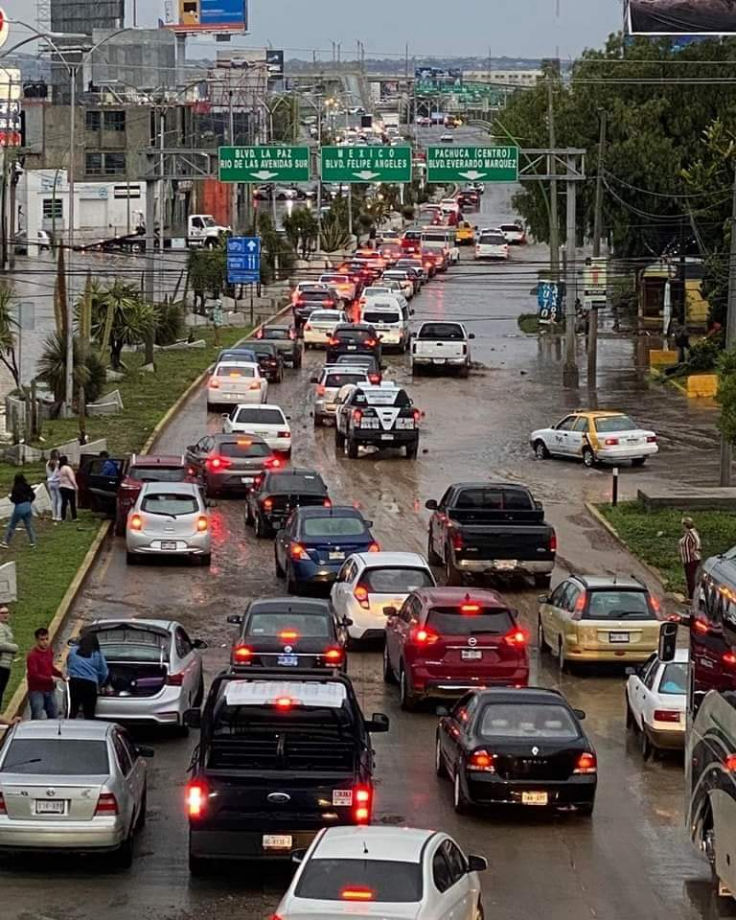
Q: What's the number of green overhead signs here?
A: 3